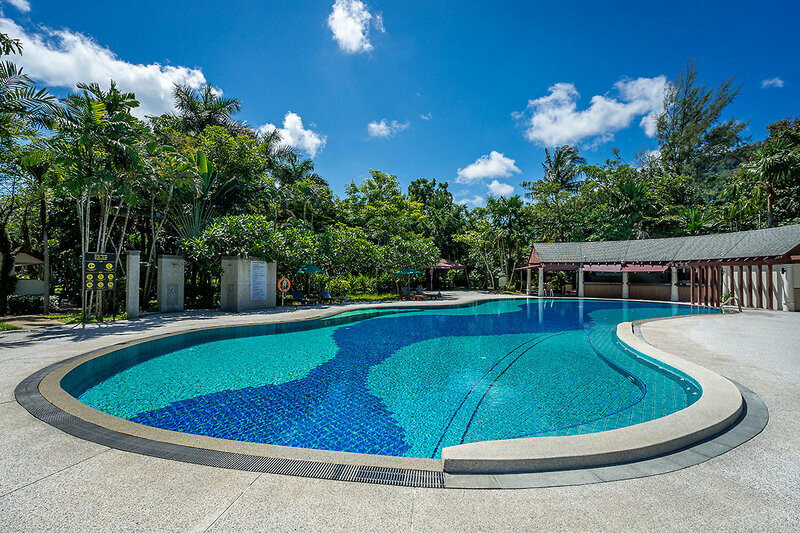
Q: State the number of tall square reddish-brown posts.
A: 10